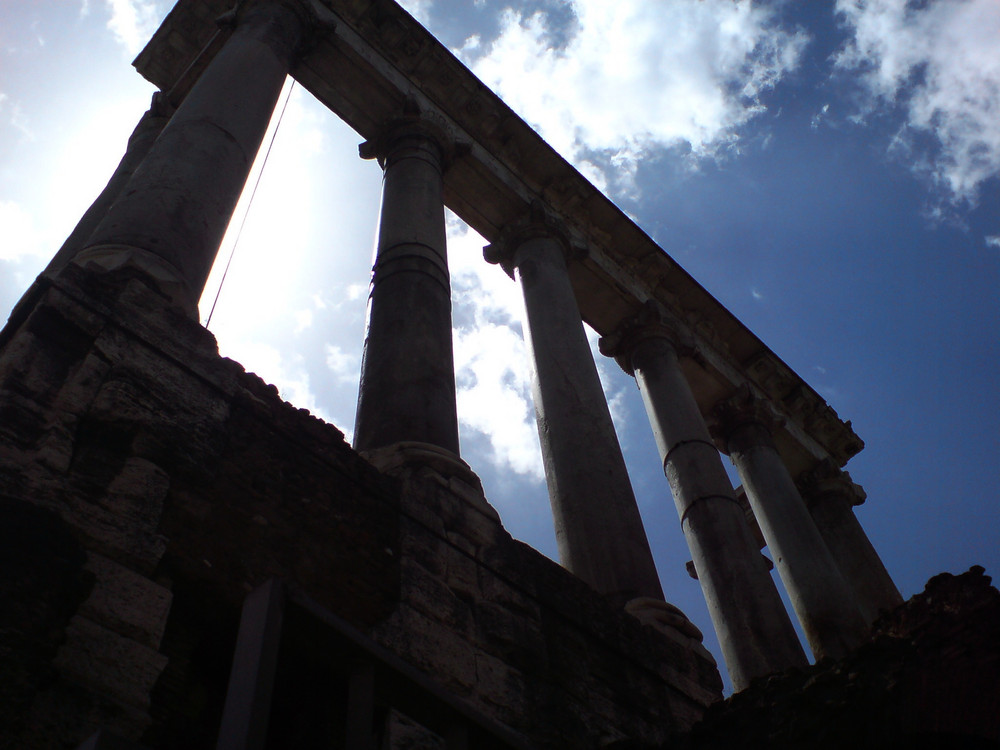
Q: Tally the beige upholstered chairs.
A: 0